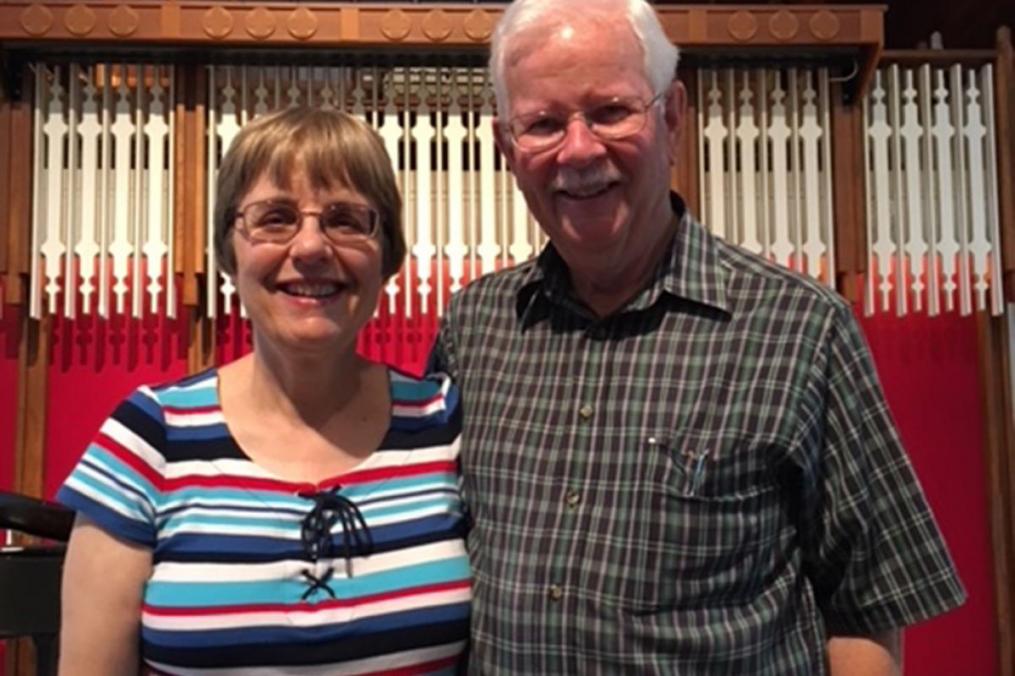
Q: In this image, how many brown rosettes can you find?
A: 12